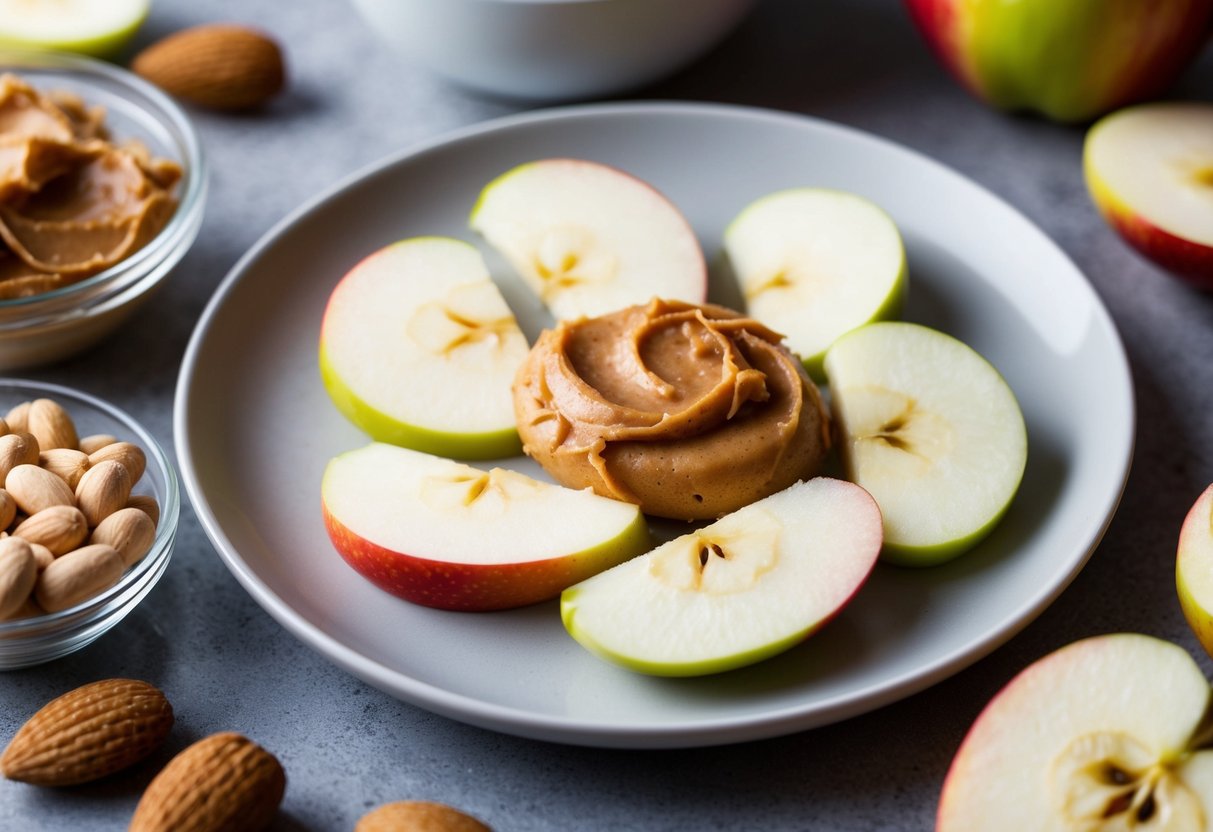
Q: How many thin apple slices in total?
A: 6